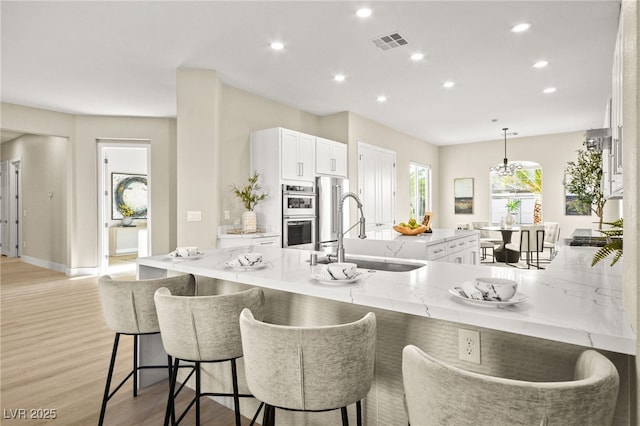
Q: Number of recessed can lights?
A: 9